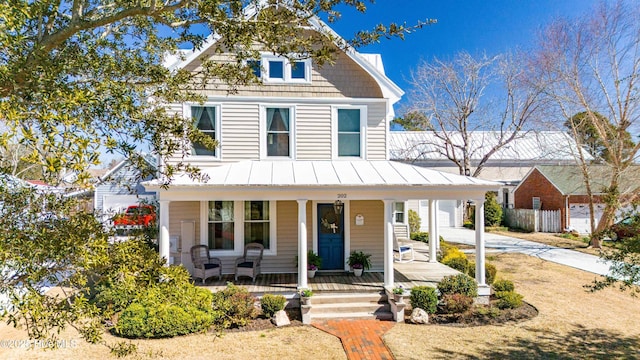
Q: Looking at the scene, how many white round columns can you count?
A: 6